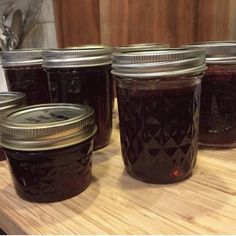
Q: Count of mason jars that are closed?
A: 7